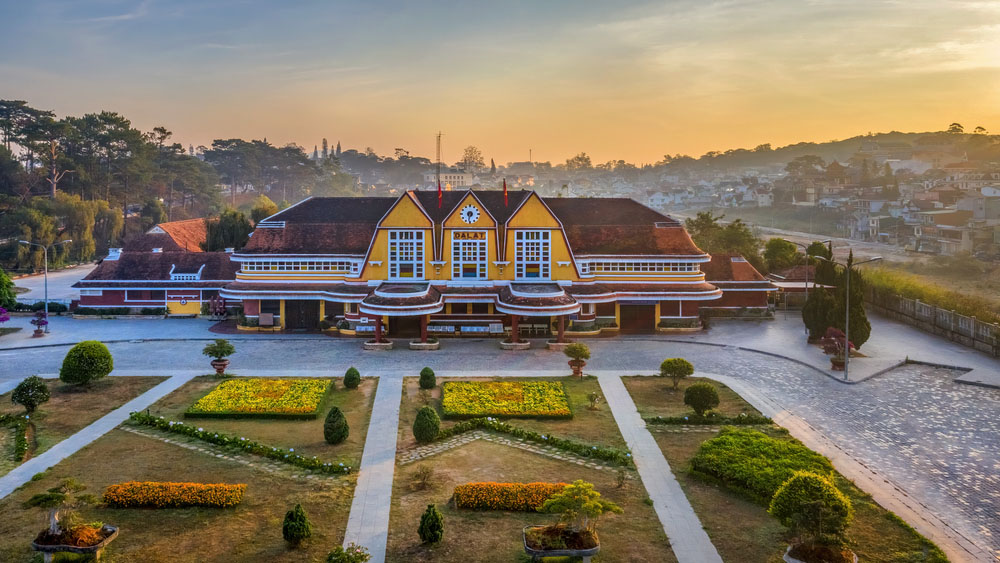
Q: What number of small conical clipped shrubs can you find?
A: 6